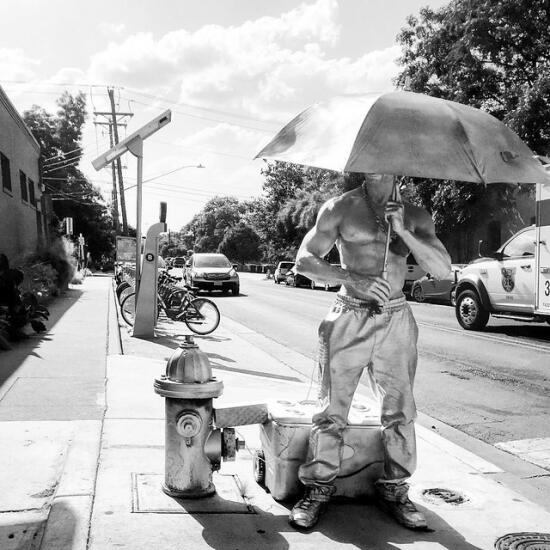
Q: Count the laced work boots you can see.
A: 2